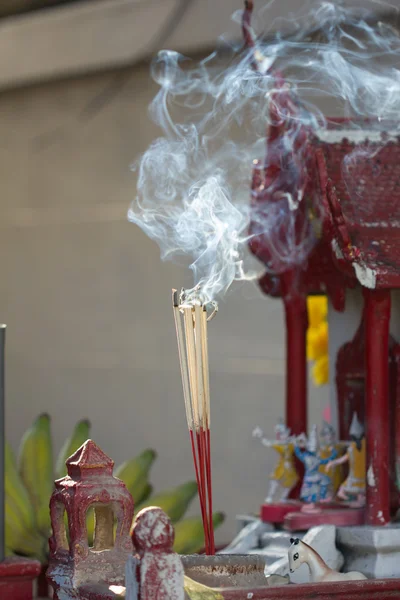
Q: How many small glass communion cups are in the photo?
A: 0